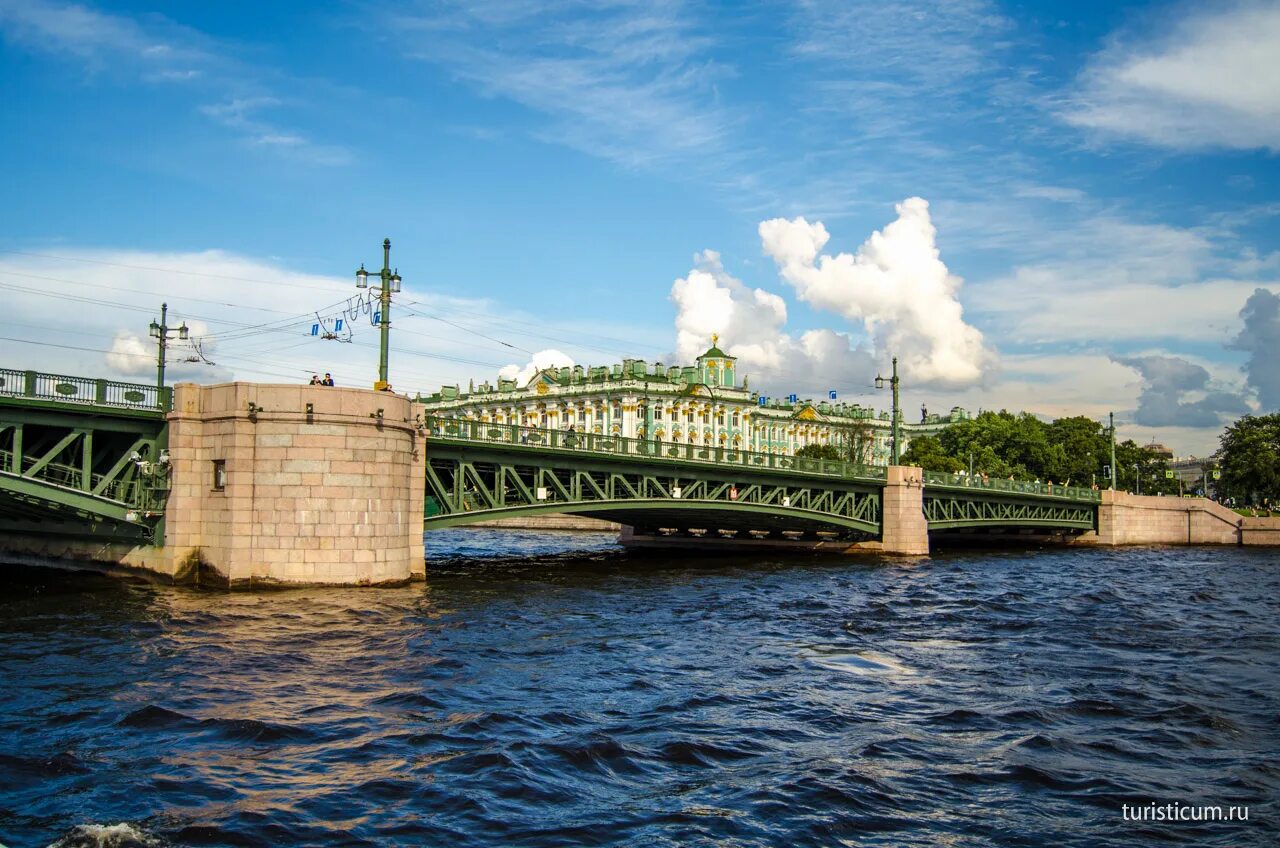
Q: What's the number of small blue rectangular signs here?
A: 6